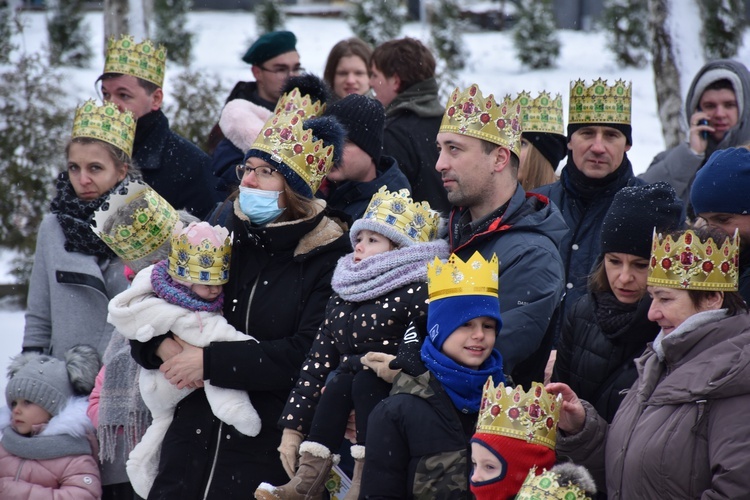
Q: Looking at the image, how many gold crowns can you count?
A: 14